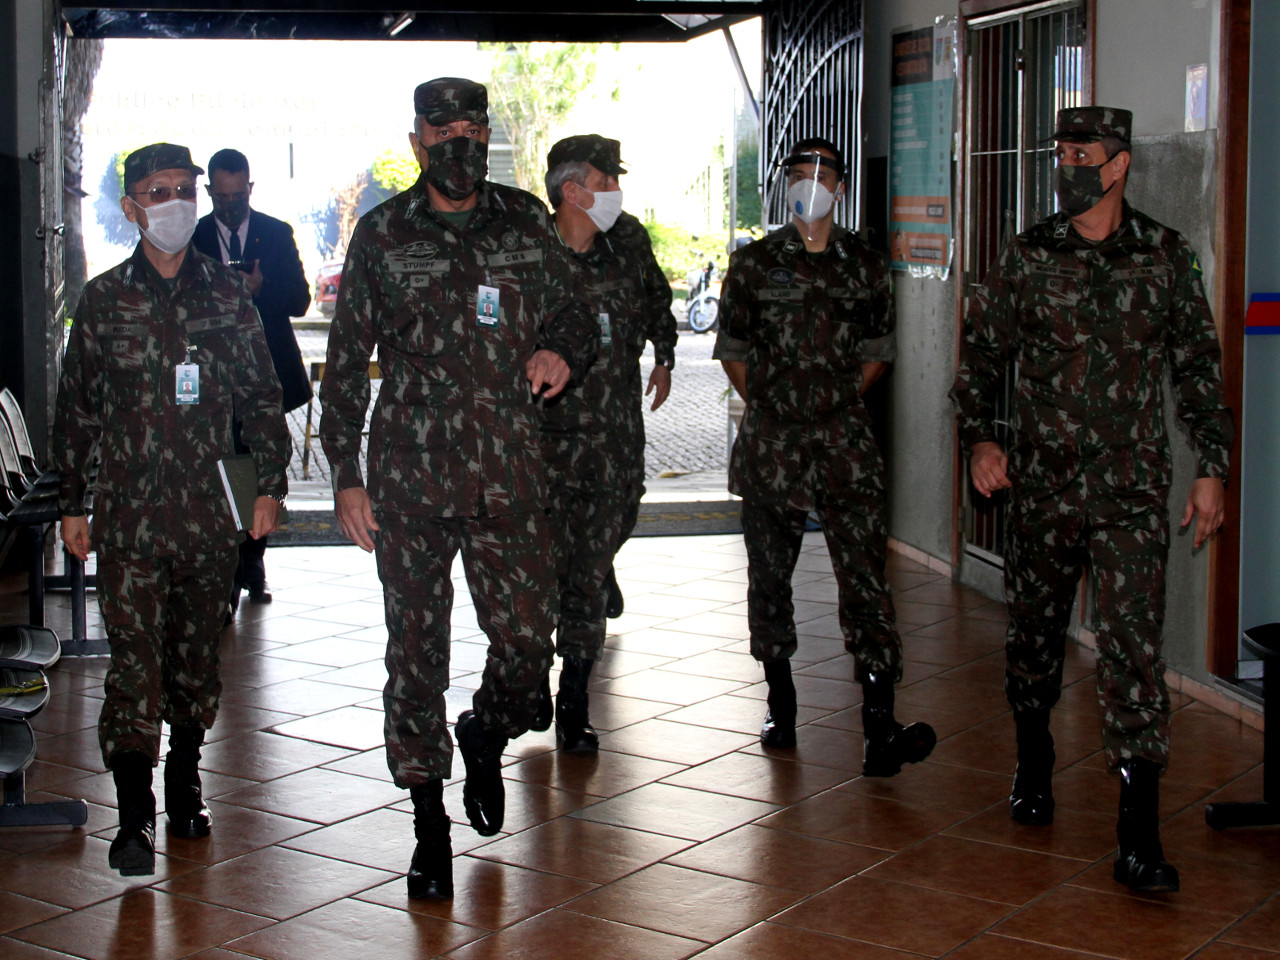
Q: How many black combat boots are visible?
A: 11